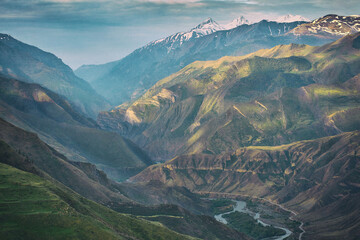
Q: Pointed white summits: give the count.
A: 3